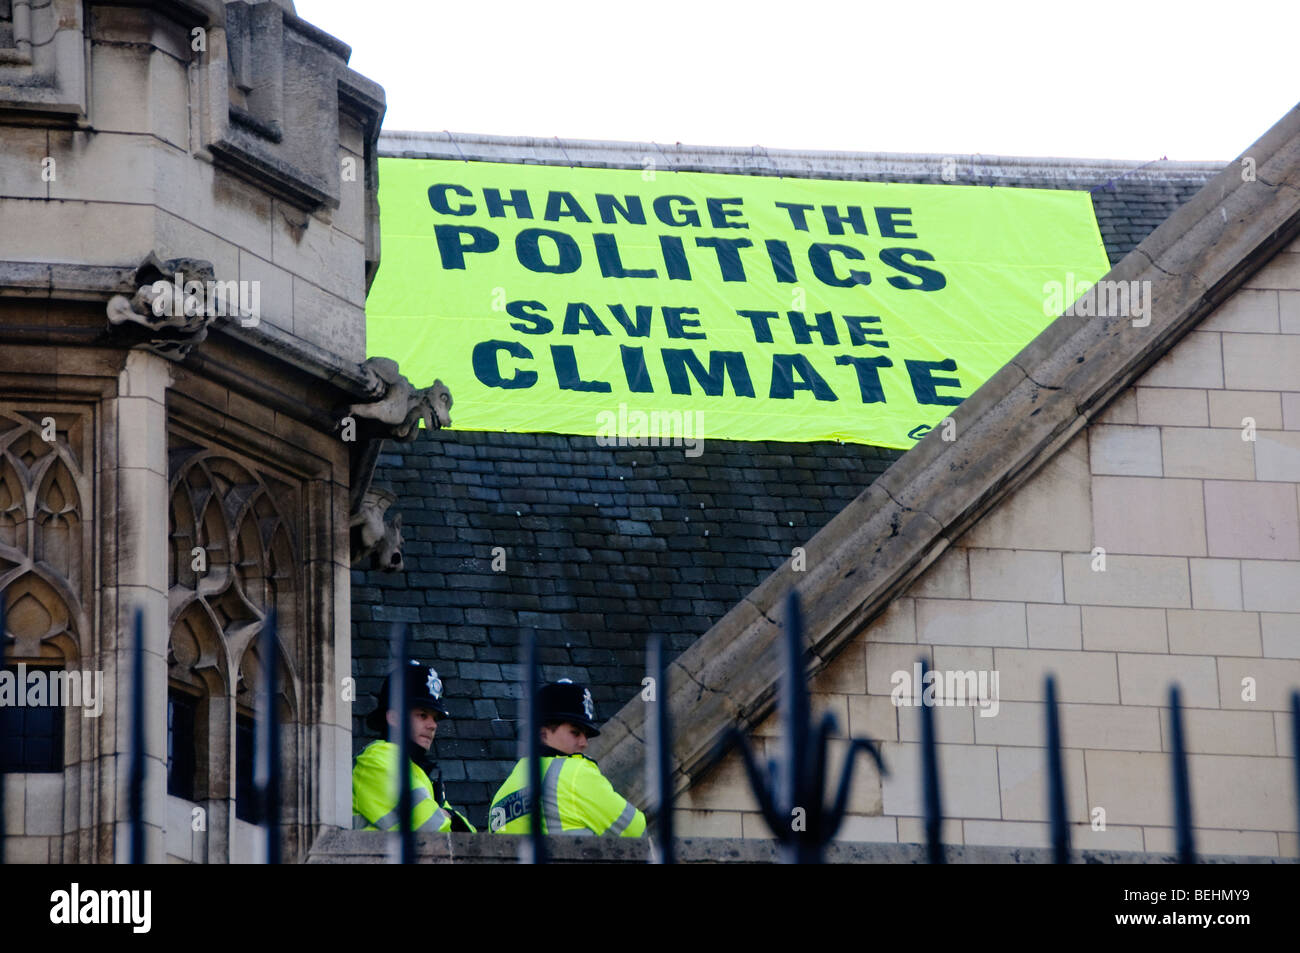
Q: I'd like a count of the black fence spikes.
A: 11